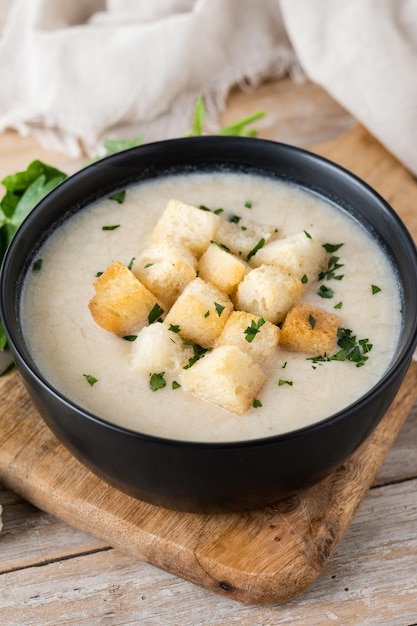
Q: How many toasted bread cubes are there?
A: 12